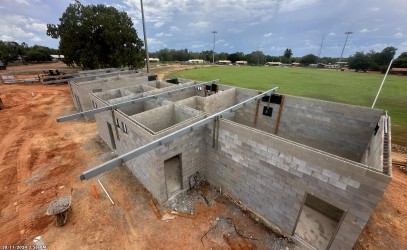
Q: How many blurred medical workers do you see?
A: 0